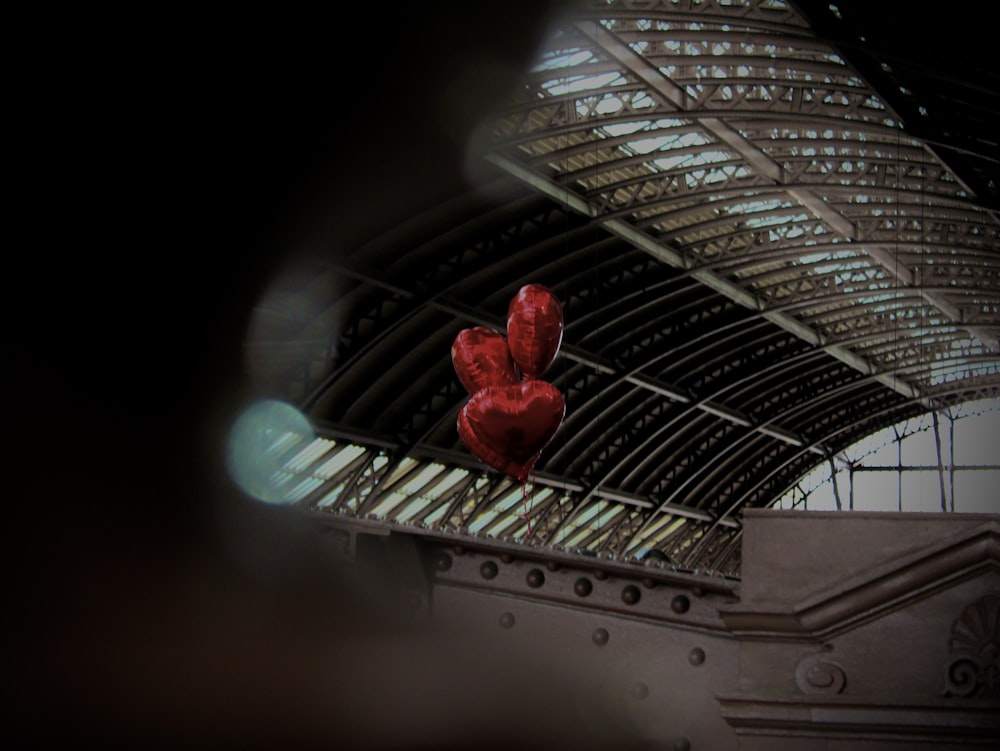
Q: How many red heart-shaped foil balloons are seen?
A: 3